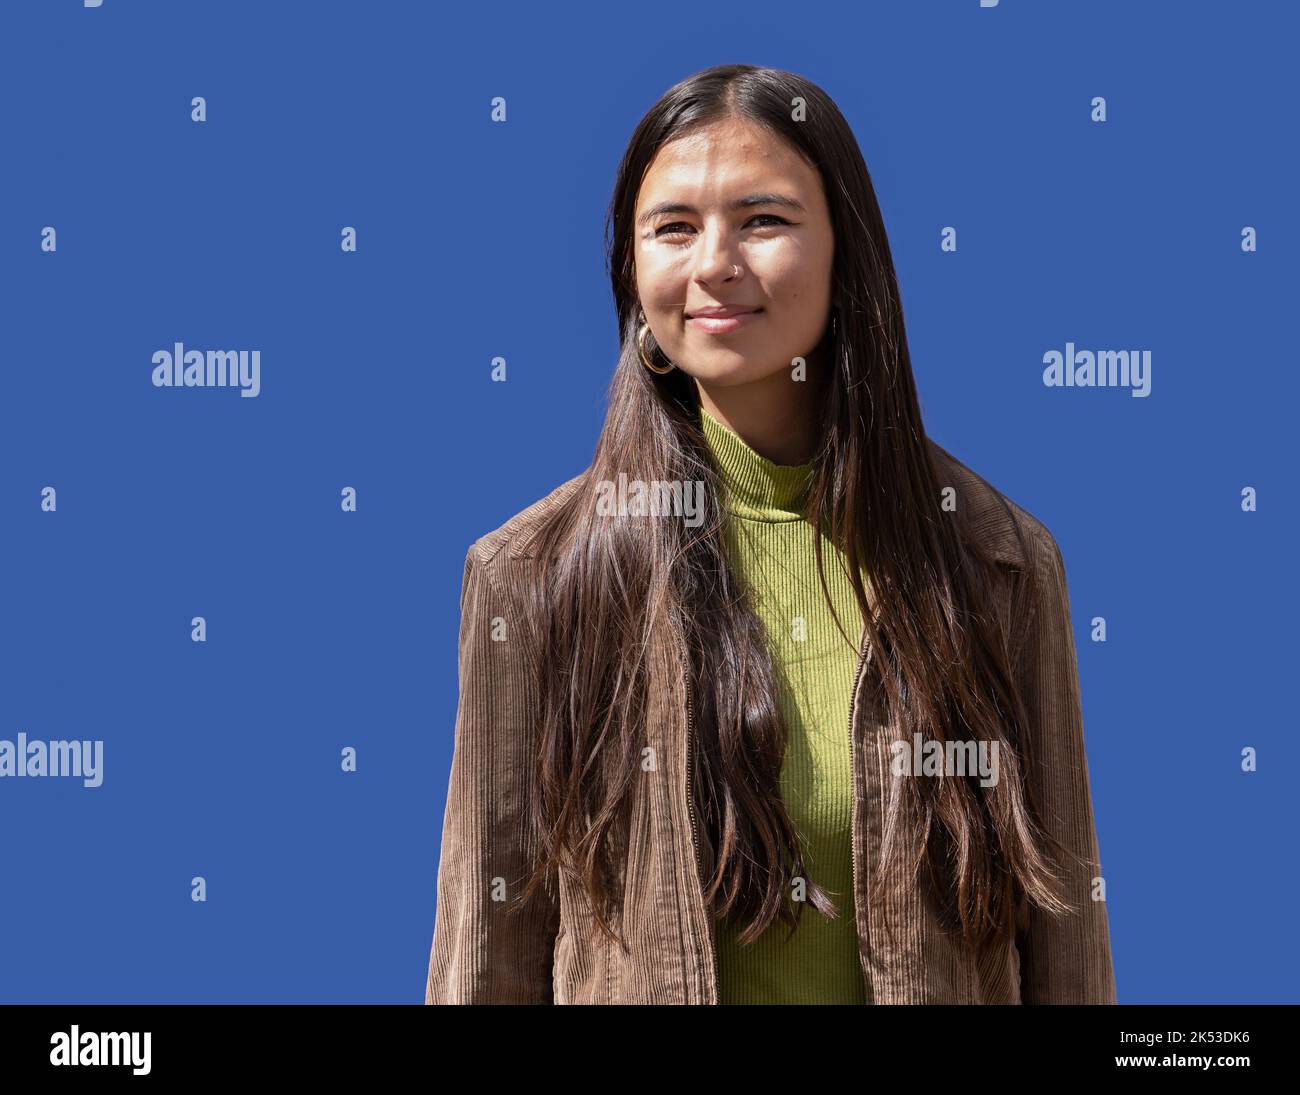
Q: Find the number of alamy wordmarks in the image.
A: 6